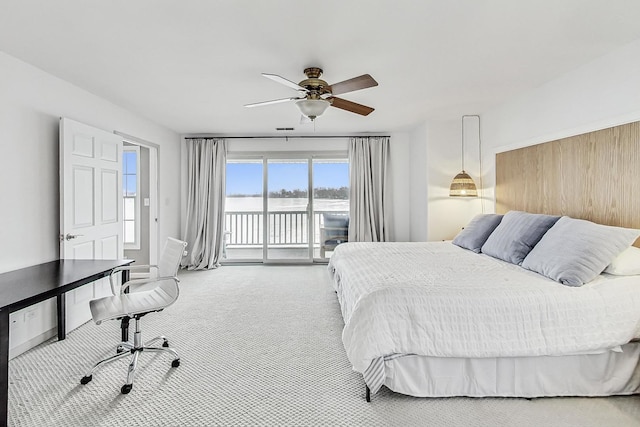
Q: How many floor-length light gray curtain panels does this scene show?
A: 2